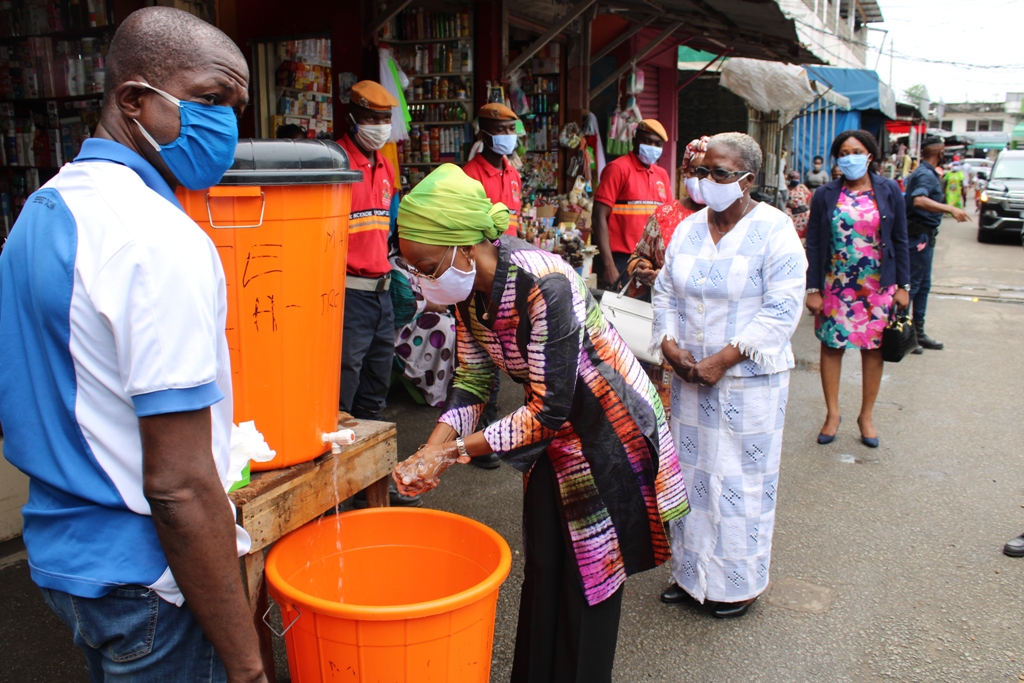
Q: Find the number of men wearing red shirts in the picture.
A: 3